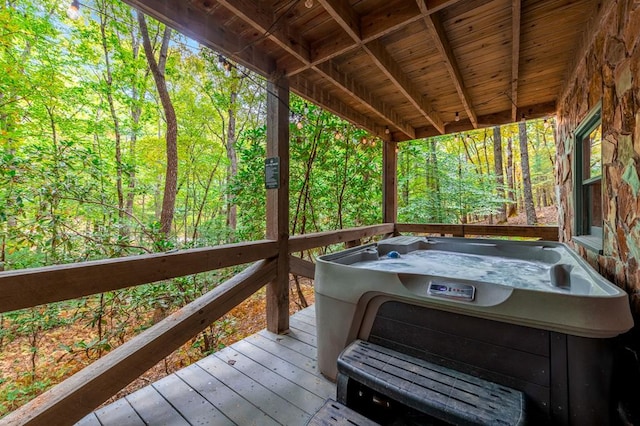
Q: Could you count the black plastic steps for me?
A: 2